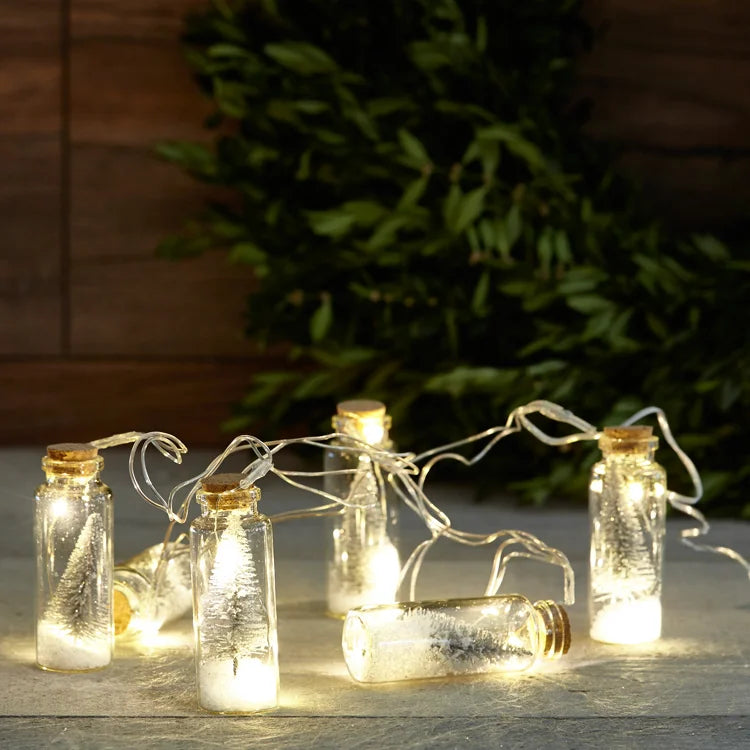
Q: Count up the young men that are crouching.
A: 0